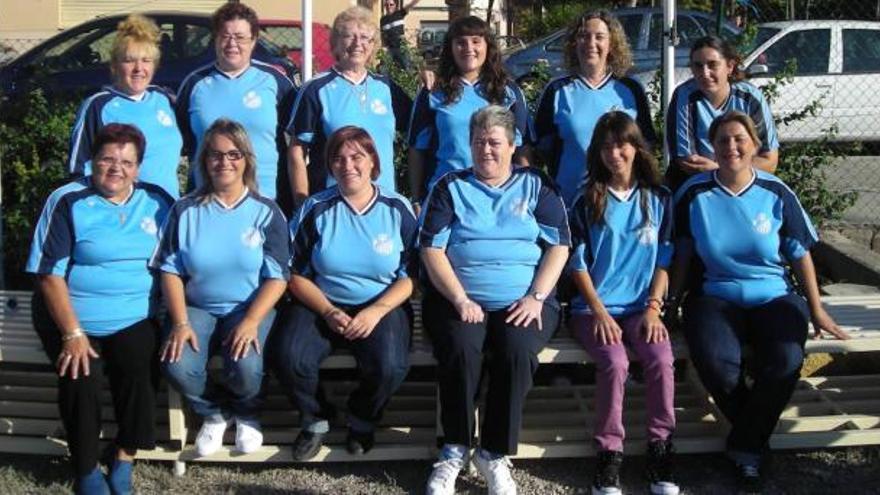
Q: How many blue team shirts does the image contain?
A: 12